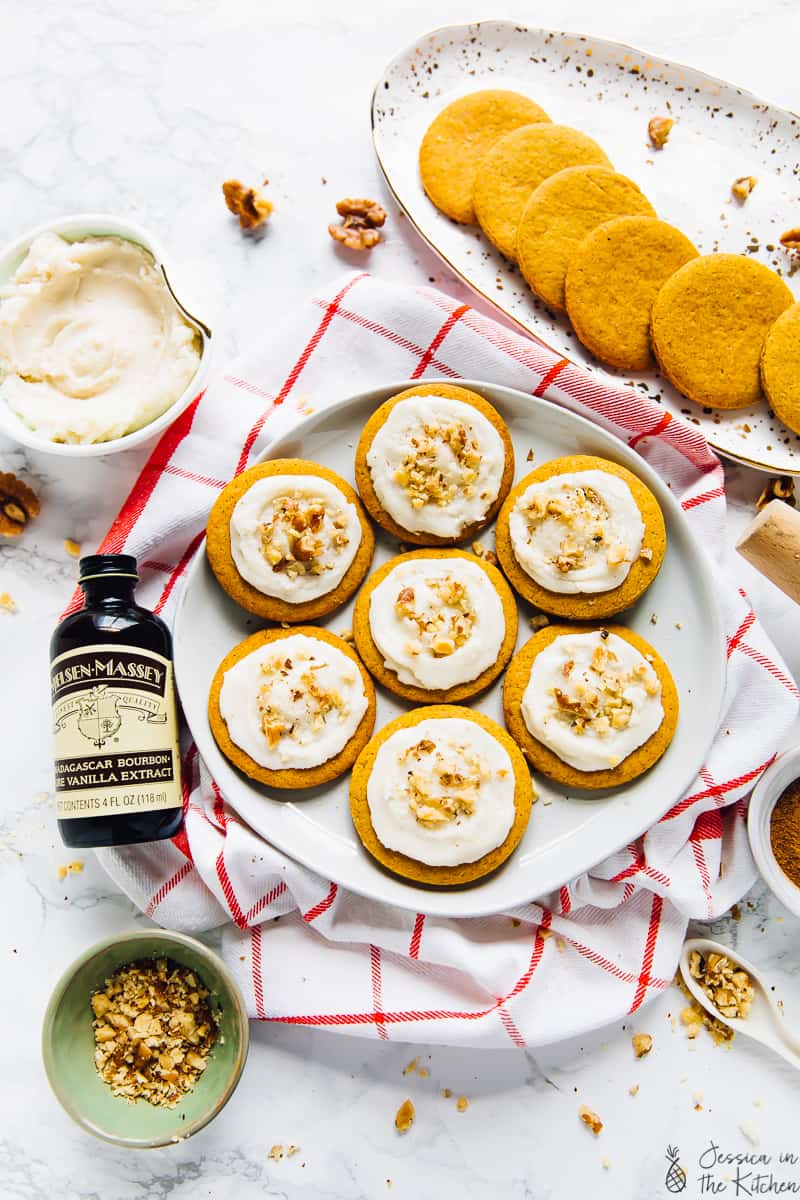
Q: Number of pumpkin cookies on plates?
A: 13